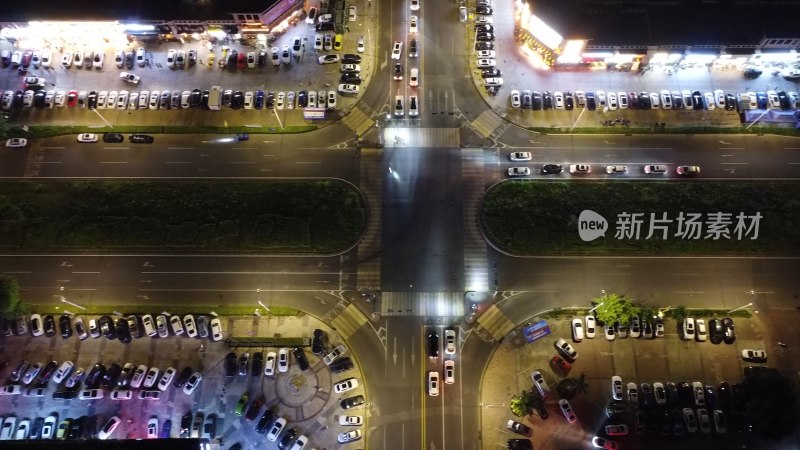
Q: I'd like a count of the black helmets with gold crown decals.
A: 0